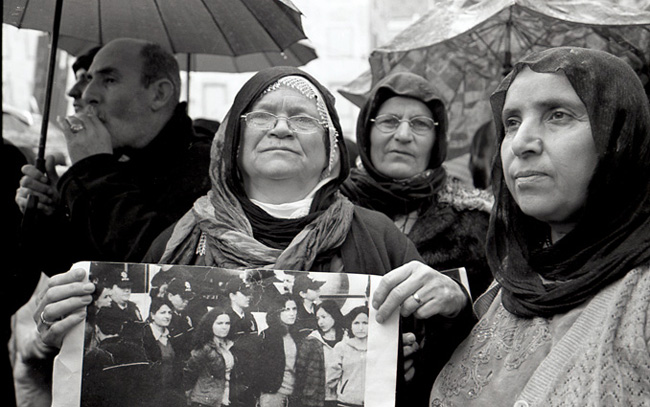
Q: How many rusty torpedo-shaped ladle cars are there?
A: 0